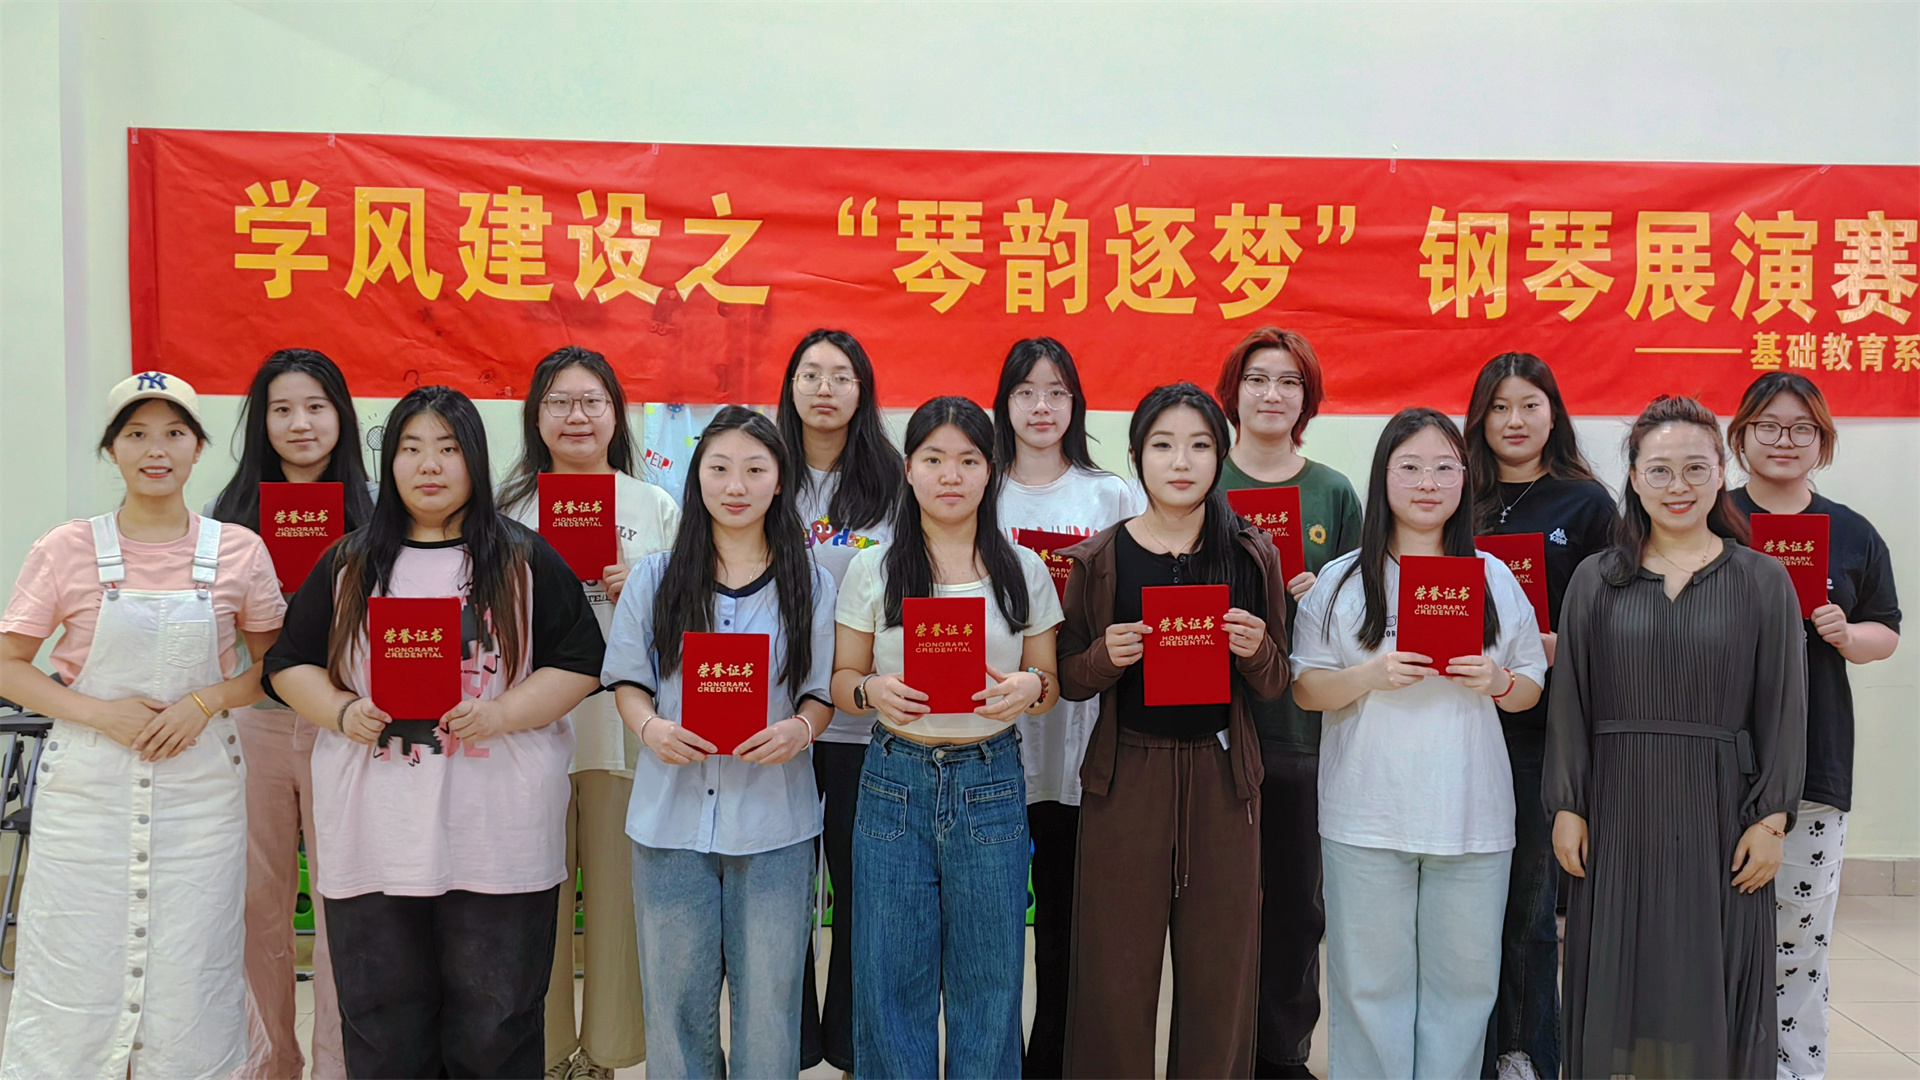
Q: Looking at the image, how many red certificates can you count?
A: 11